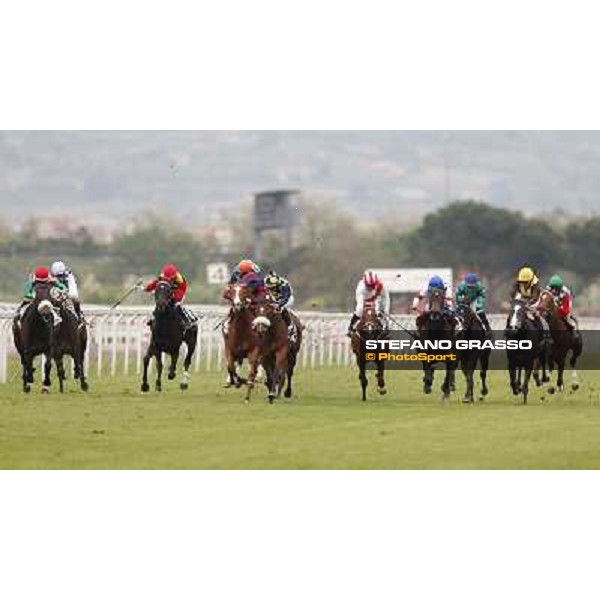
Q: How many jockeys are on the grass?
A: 11